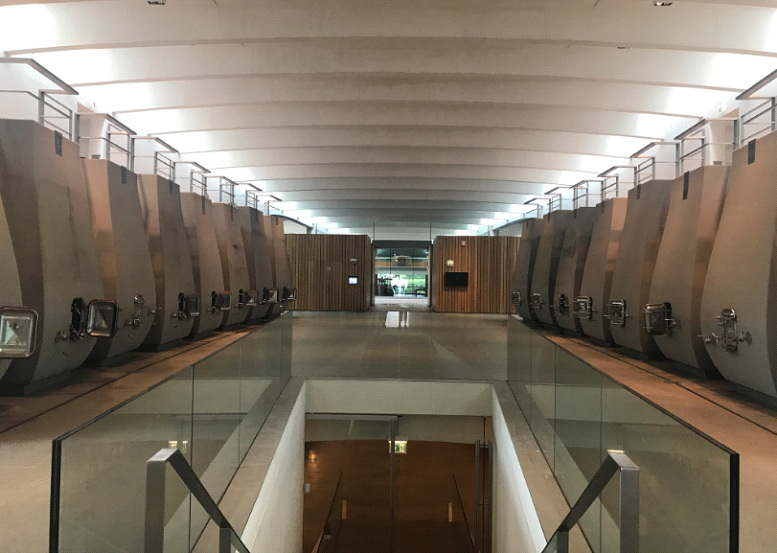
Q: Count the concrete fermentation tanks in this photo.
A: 15